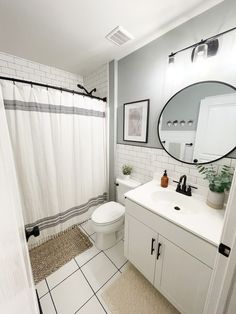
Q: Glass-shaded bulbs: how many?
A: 2